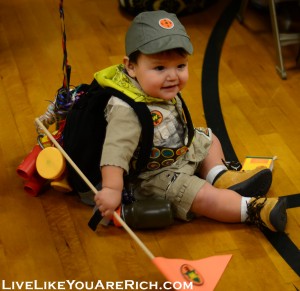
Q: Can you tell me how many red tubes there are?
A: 2